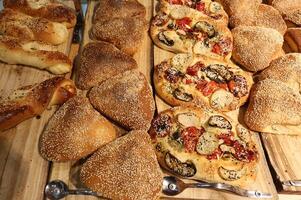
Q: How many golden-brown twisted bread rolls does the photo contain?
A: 4